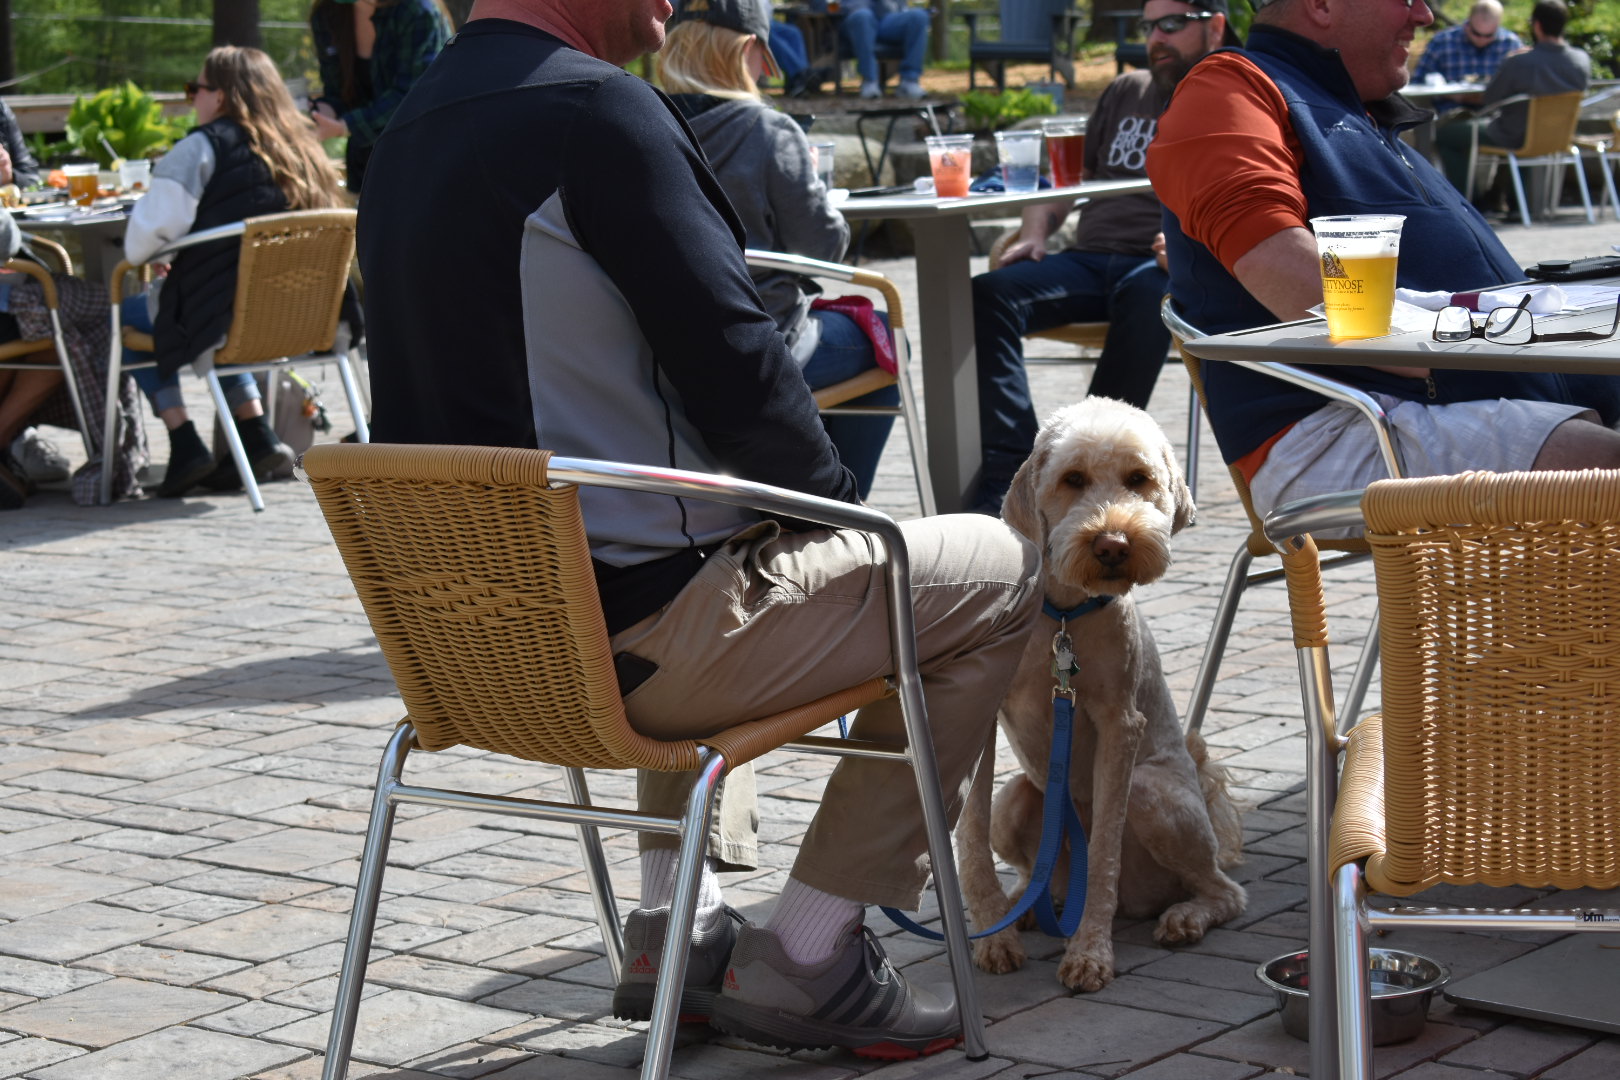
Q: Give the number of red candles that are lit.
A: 0